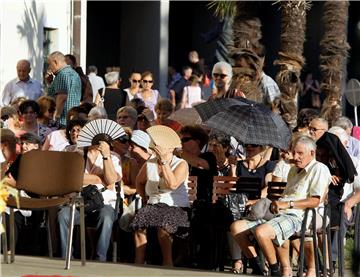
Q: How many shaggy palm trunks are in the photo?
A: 3